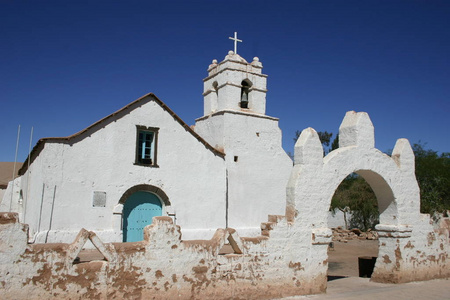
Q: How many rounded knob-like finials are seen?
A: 3